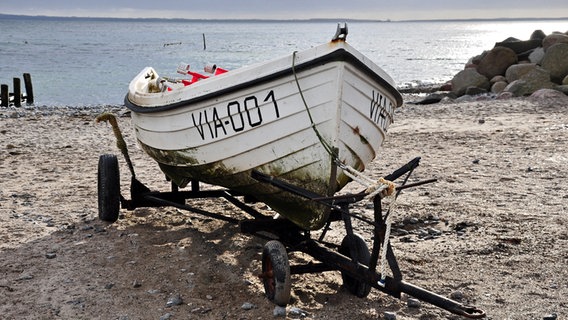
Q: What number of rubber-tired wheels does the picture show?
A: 3